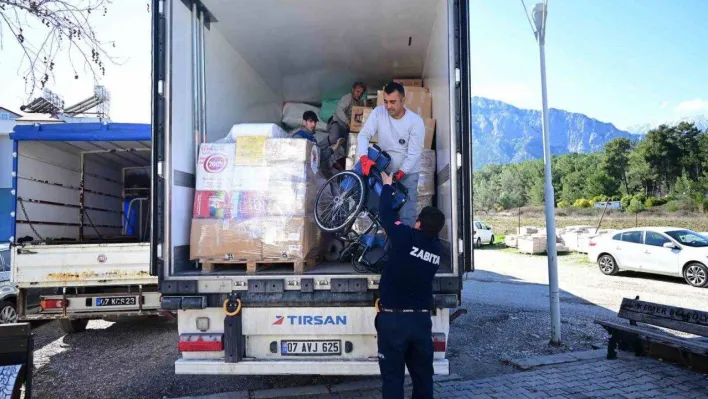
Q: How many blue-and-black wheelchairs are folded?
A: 1